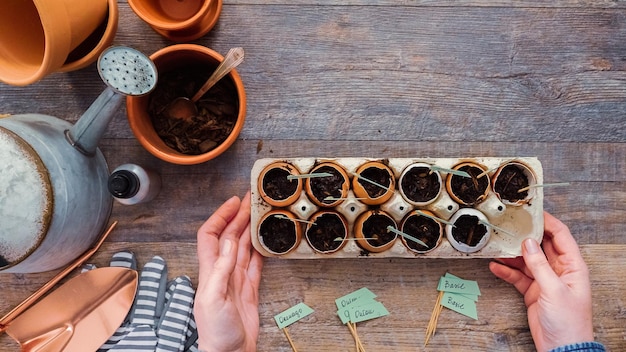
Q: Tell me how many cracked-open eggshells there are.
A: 11